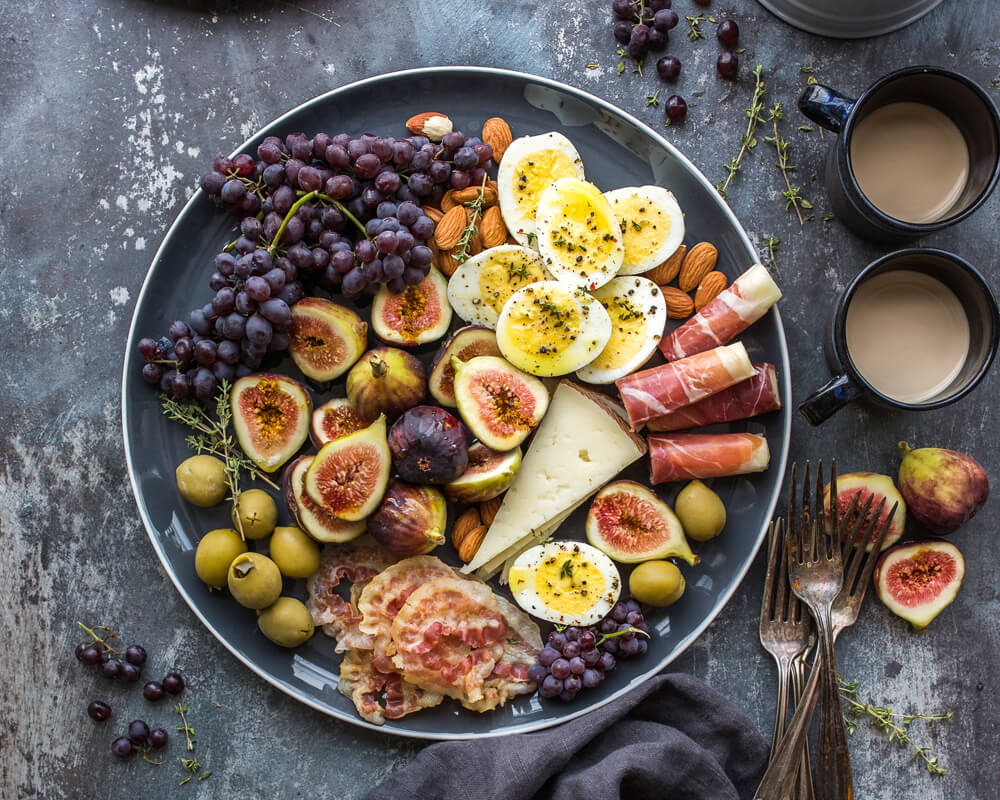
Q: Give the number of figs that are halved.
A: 12